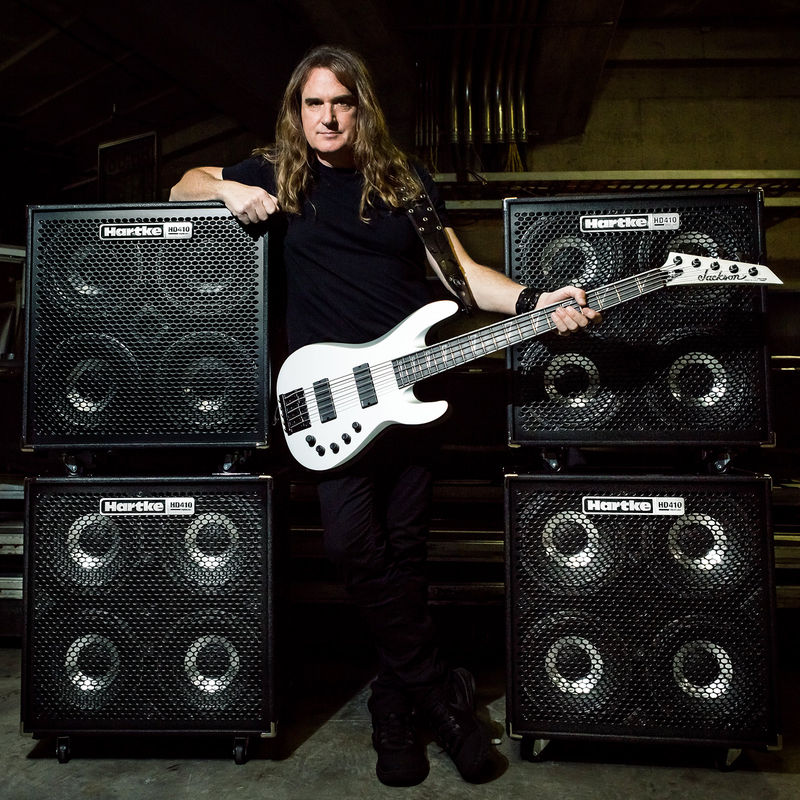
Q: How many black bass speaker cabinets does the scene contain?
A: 4